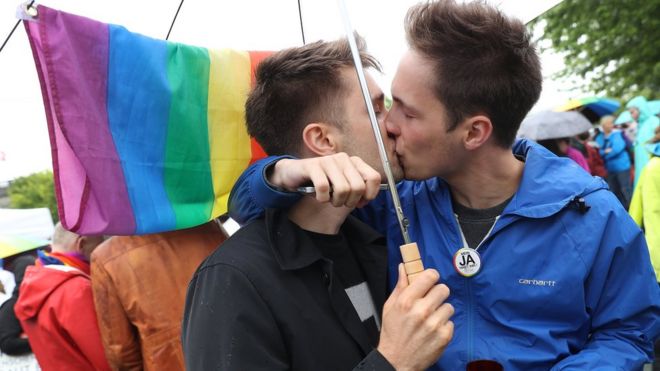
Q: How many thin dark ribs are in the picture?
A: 3